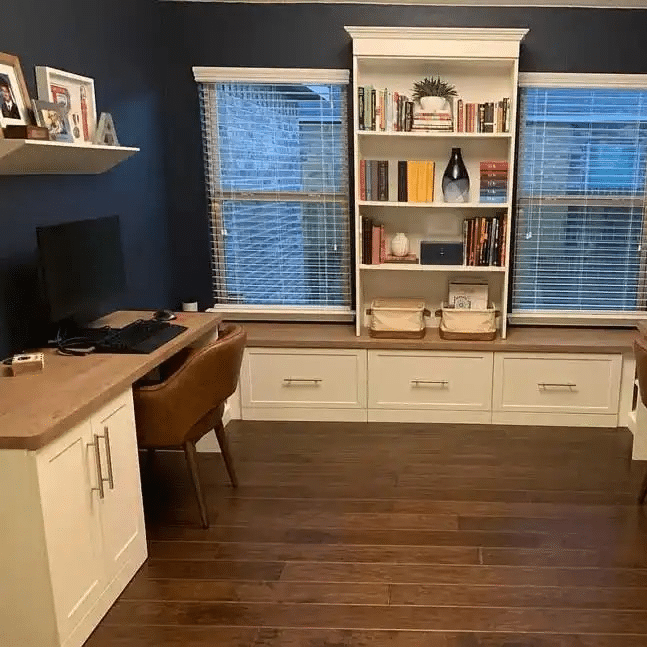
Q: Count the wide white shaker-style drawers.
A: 3